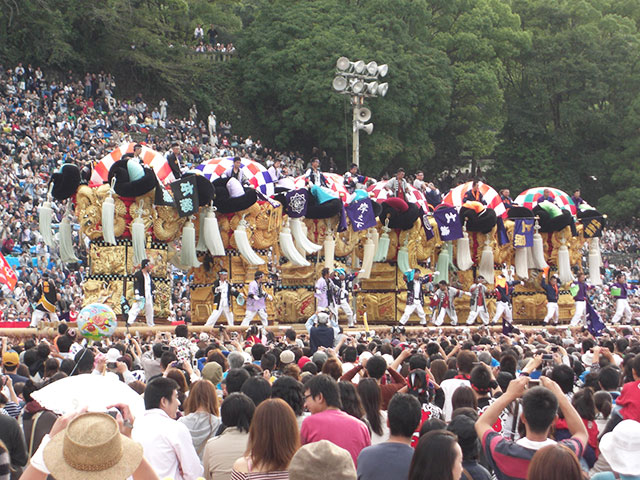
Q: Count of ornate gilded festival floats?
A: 6